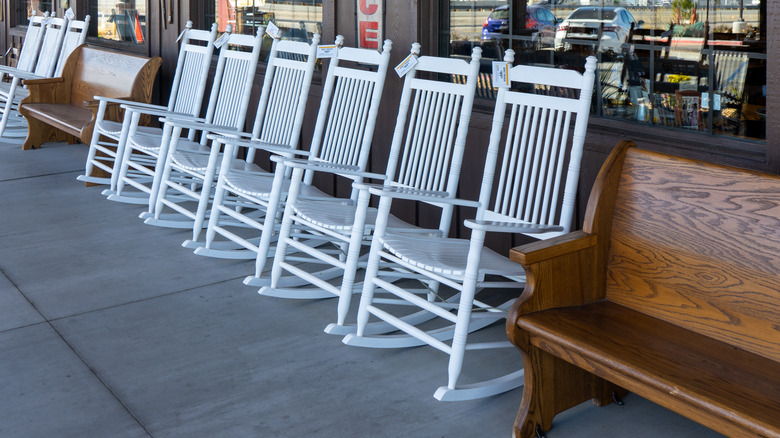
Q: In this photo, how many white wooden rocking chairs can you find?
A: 9